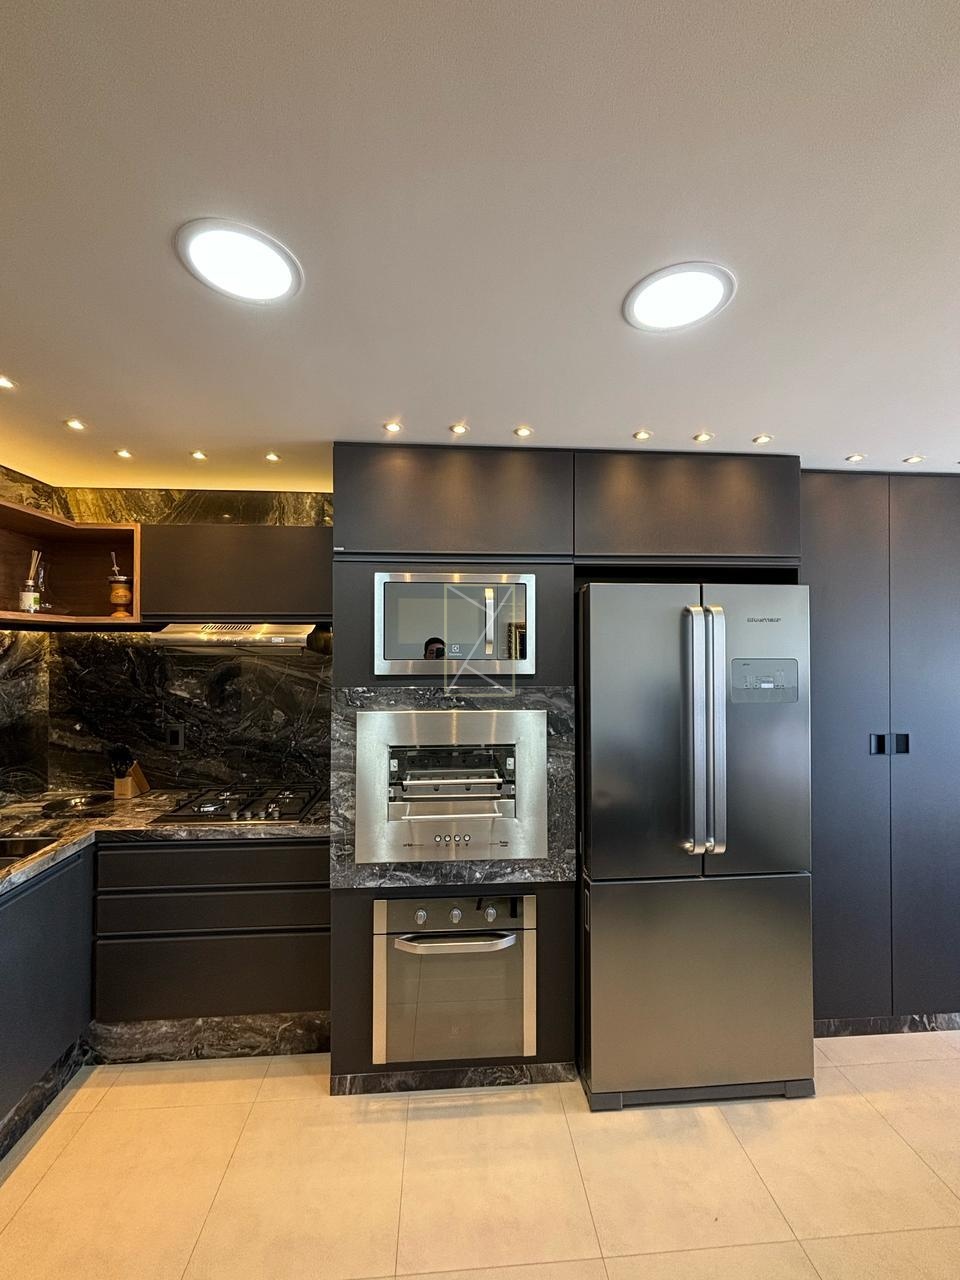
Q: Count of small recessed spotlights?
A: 13